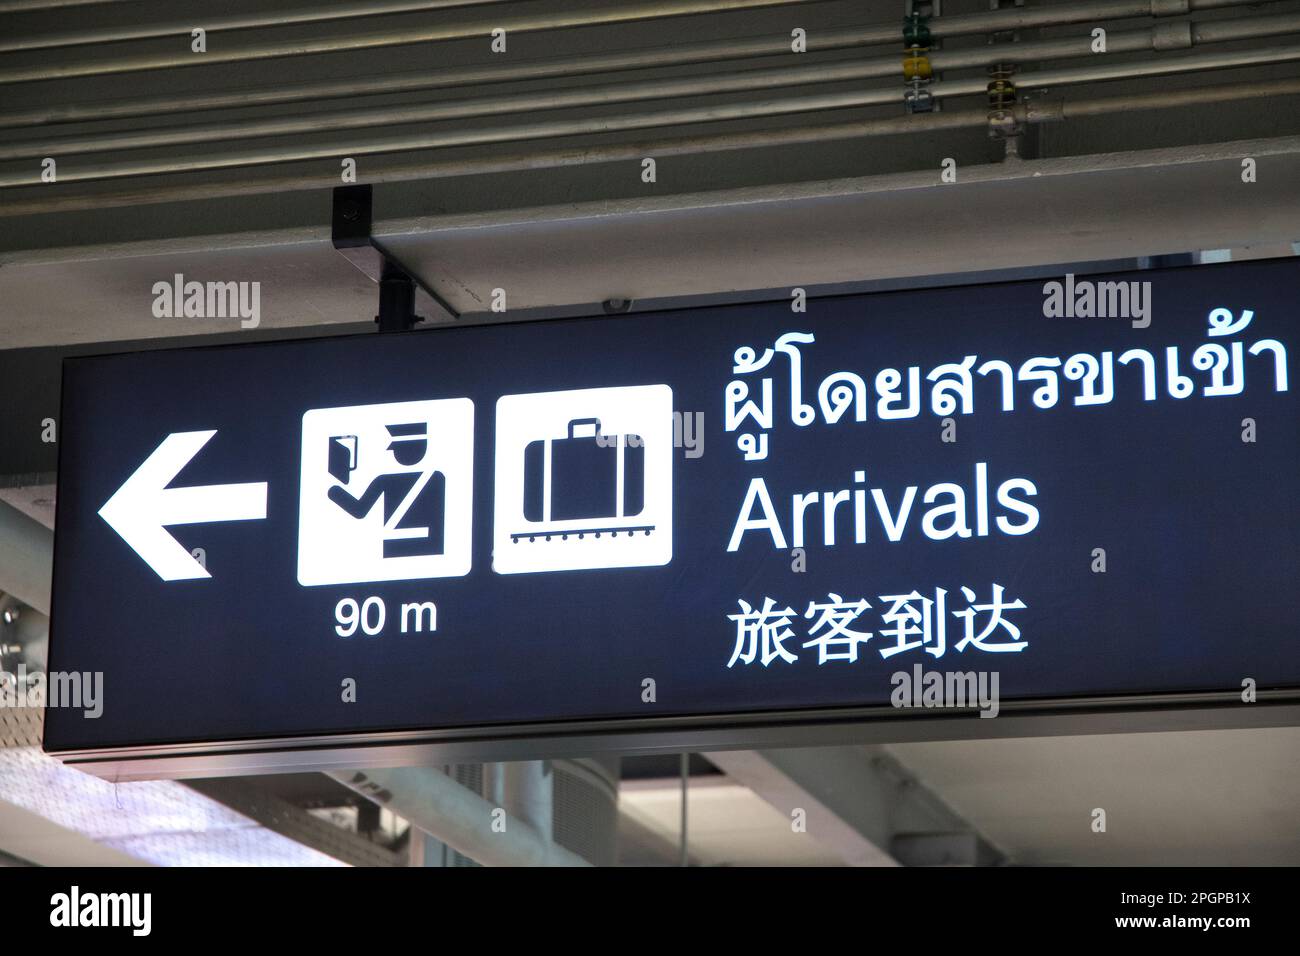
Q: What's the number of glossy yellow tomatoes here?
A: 0